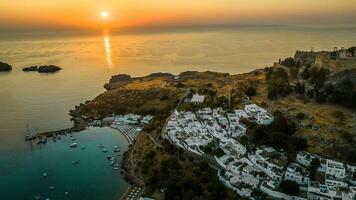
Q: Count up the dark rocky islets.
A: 2